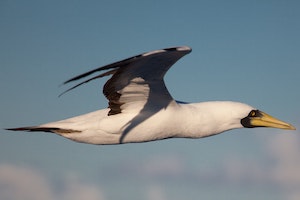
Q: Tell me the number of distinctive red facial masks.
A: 0